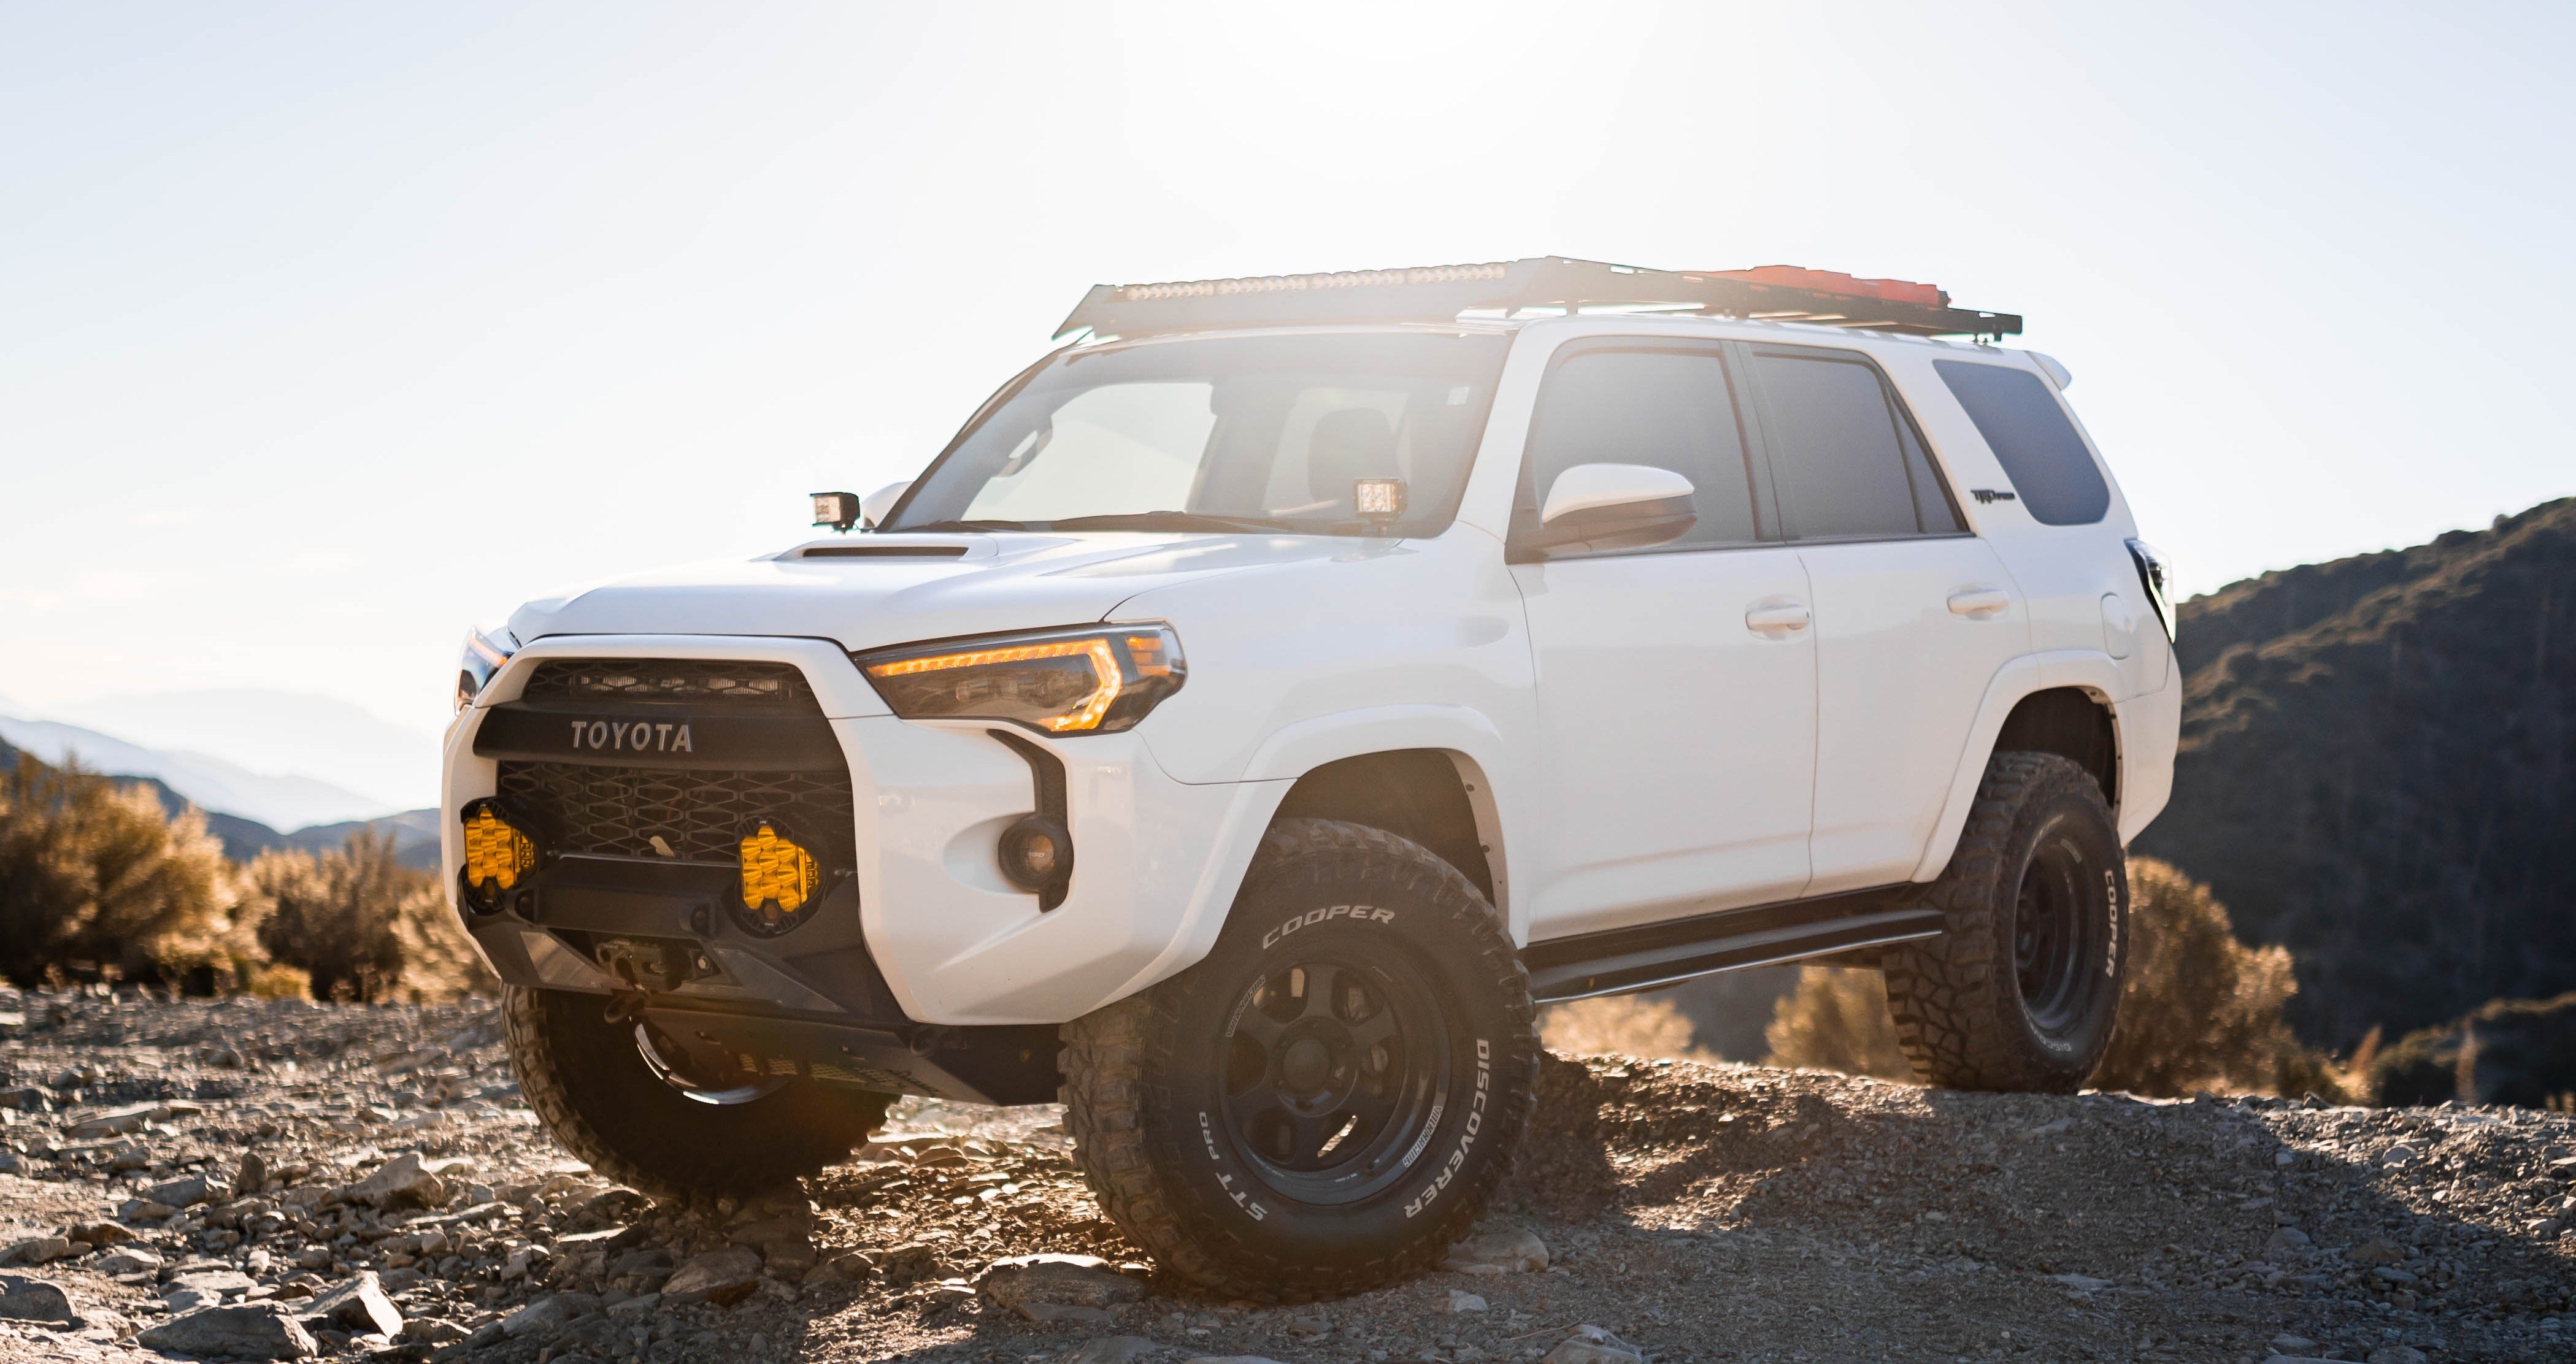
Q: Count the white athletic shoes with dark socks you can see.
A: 0